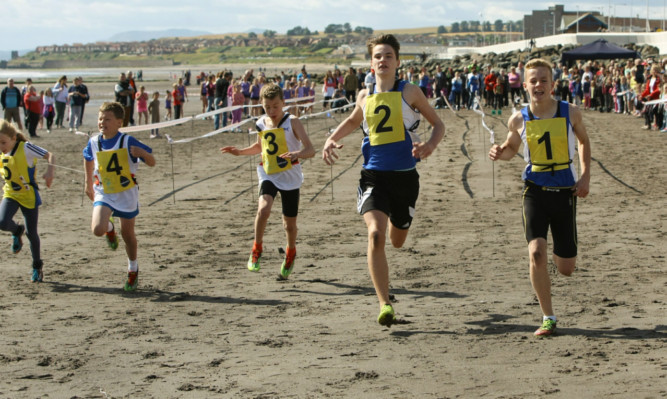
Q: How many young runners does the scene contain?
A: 5